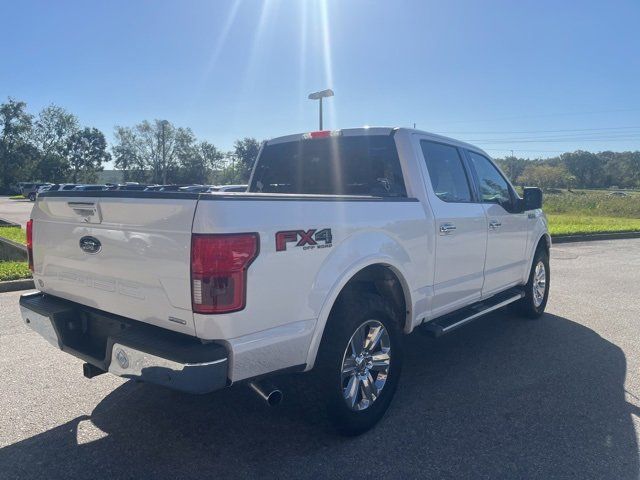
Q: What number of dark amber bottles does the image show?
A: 0